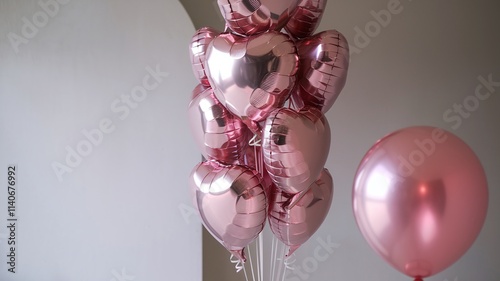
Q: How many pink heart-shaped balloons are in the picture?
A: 9